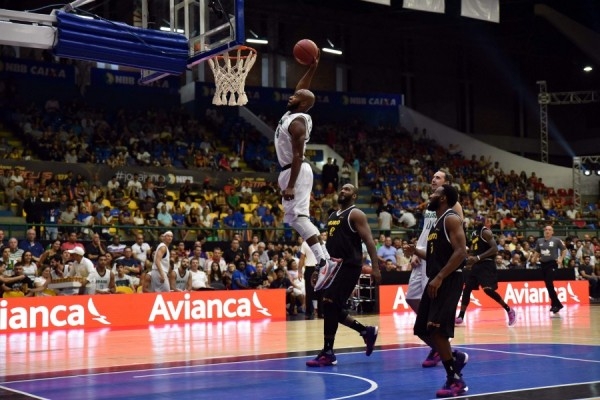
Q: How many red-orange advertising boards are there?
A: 2